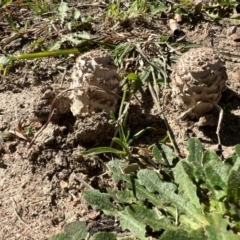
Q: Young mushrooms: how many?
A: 2